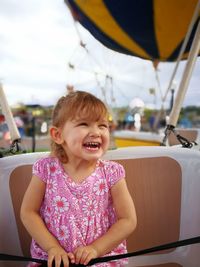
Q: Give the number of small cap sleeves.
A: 2